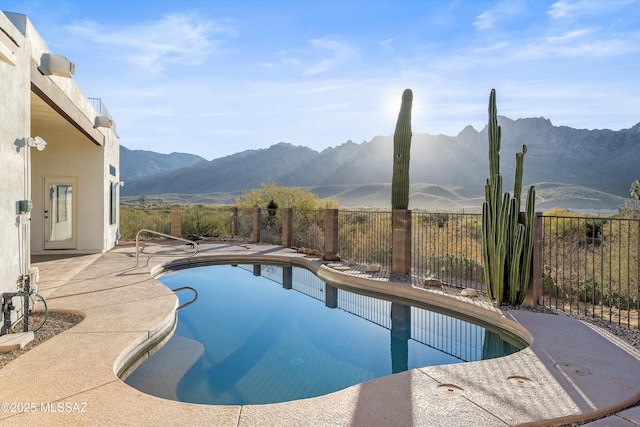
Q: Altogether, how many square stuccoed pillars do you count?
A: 7